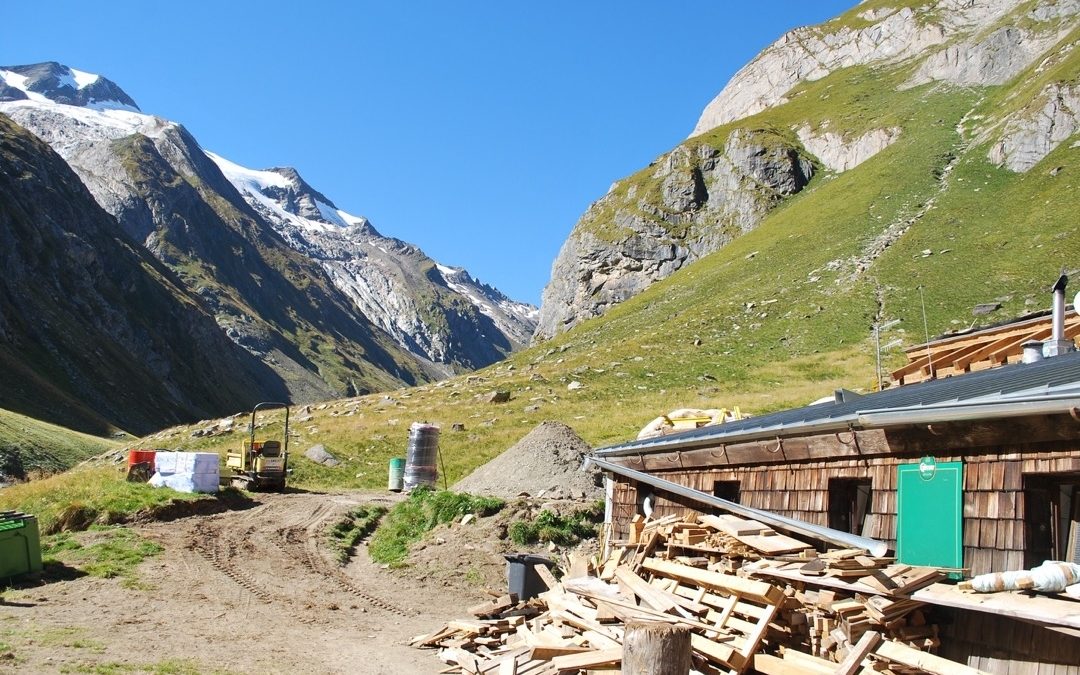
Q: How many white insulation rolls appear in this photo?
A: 2